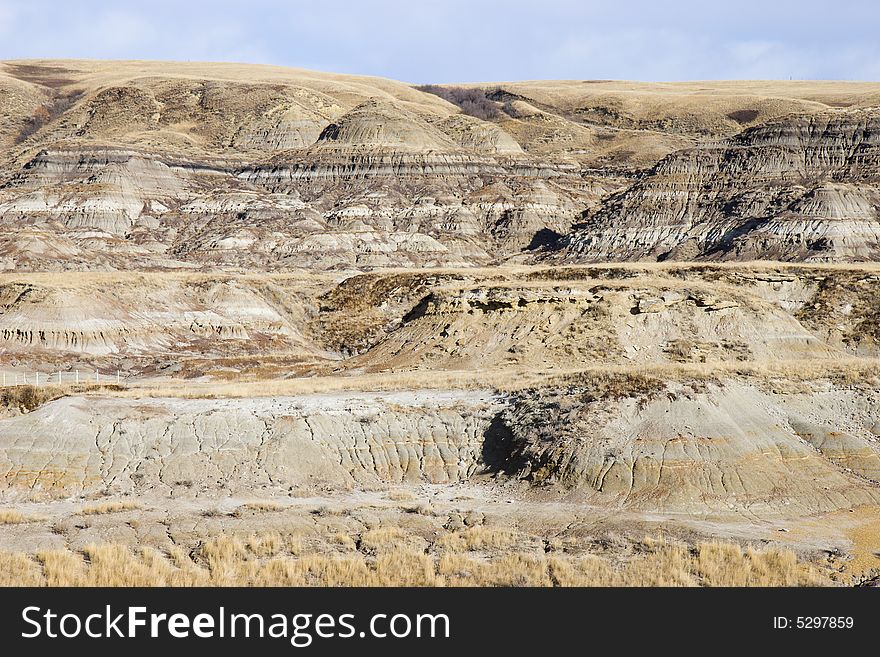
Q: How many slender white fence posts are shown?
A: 8